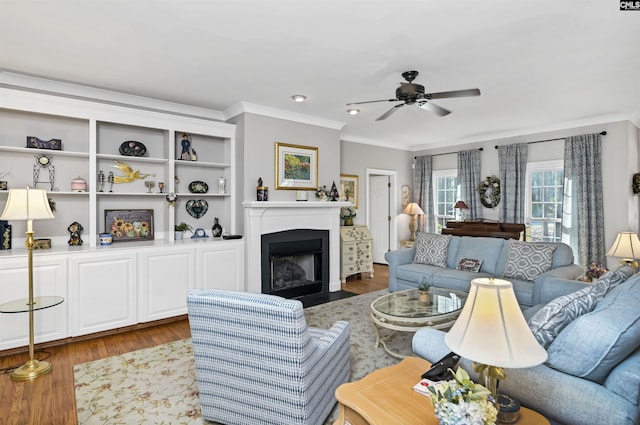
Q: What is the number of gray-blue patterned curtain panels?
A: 4